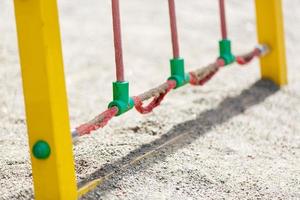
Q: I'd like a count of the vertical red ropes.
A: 3